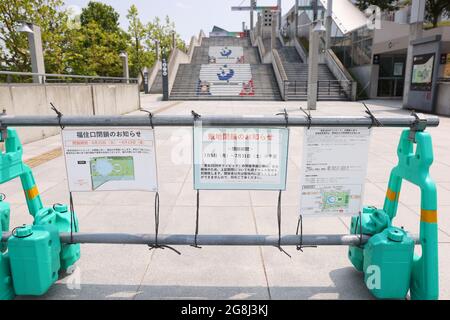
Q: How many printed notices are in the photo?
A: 3